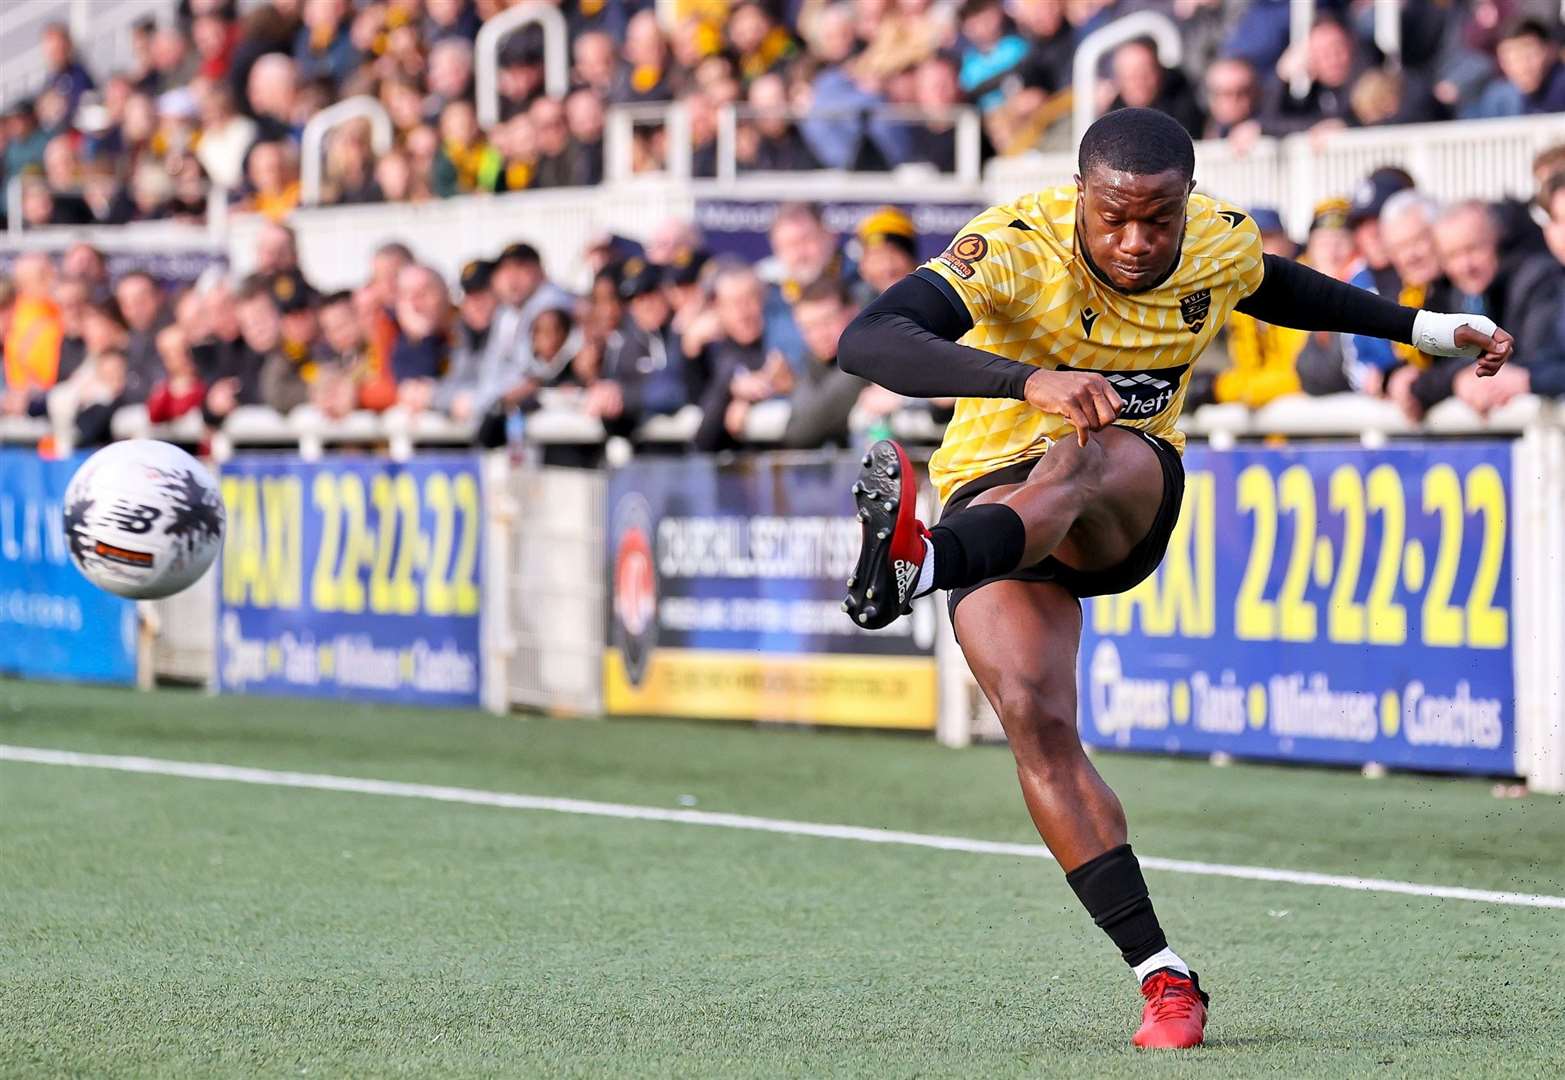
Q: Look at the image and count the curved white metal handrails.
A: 3